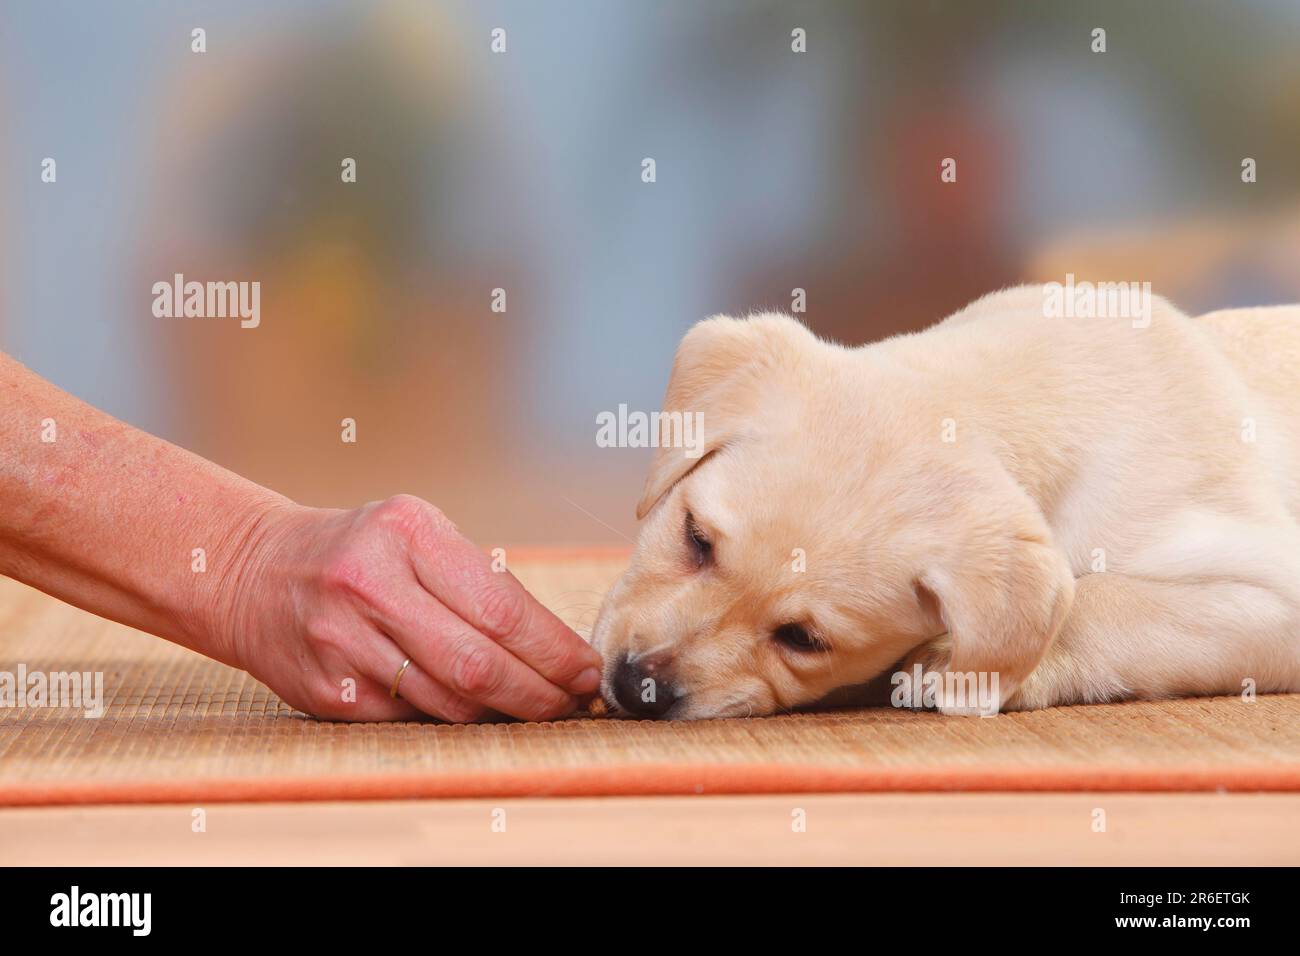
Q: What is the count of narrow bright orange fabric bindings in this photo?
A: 2